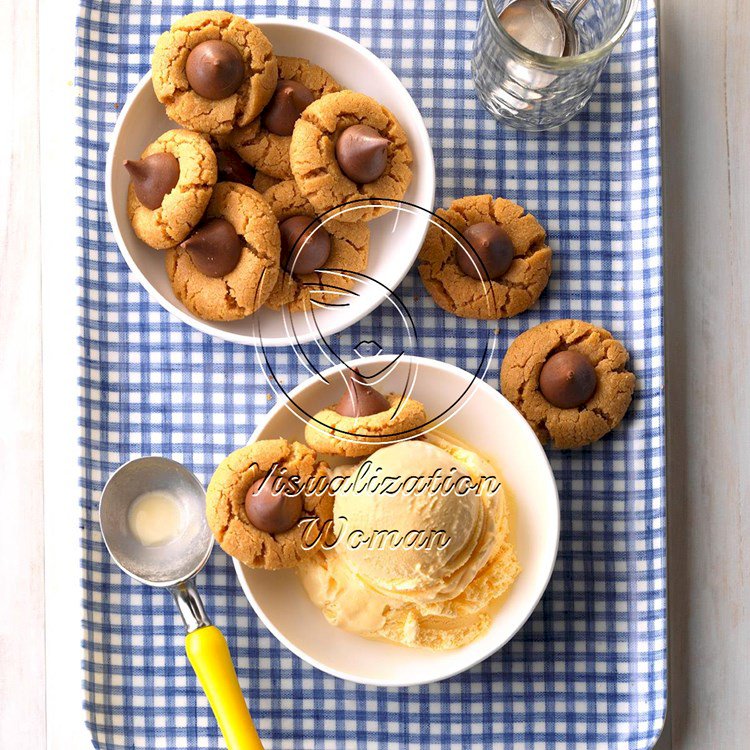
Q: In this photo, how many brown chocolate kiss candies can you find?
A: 11